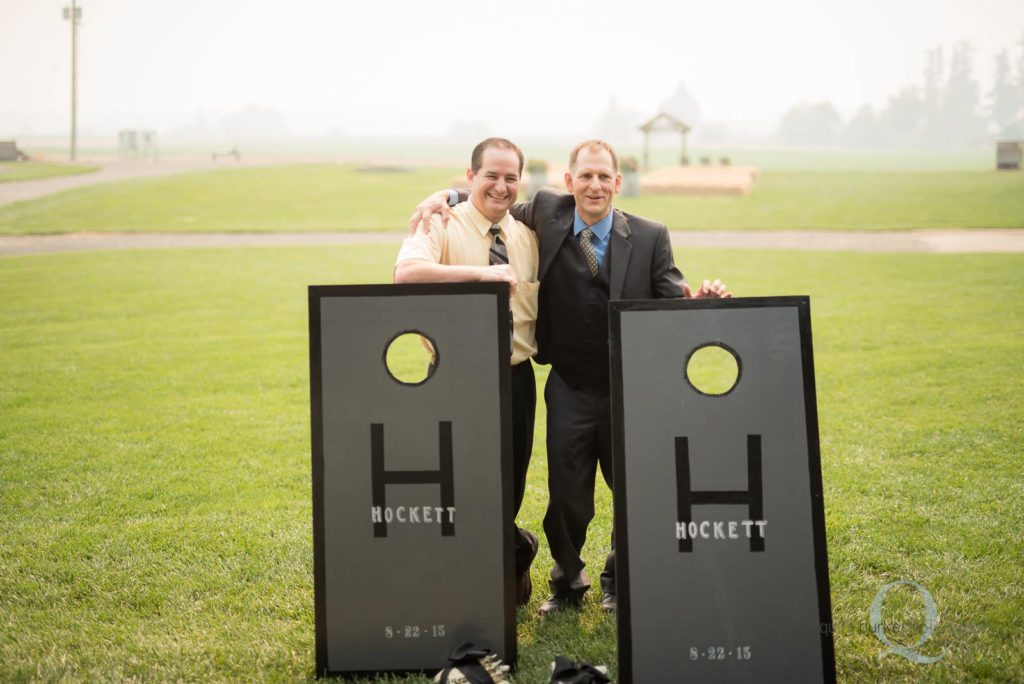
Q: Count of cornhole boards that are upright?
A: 2